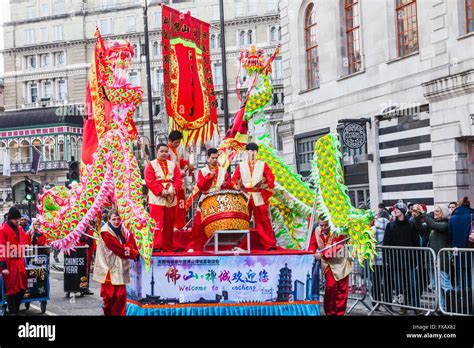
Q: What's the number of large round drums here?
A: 1